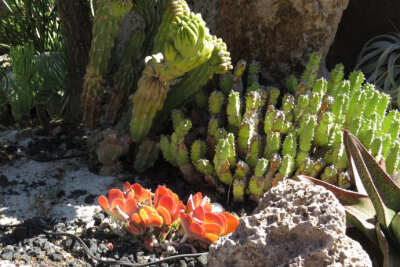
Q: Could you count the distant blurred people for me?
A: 0